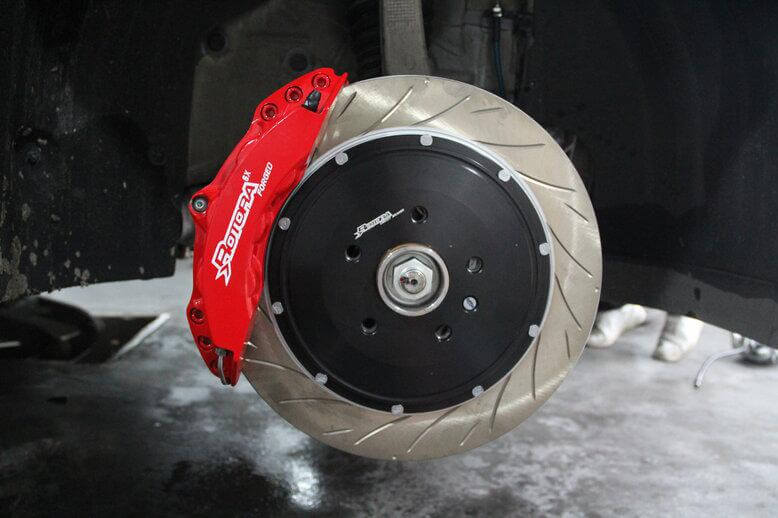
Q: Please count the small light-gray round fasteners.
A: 10